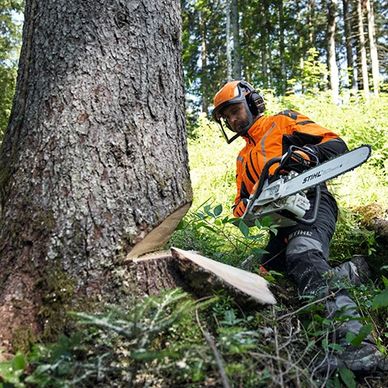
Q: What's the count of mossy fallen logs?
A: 1